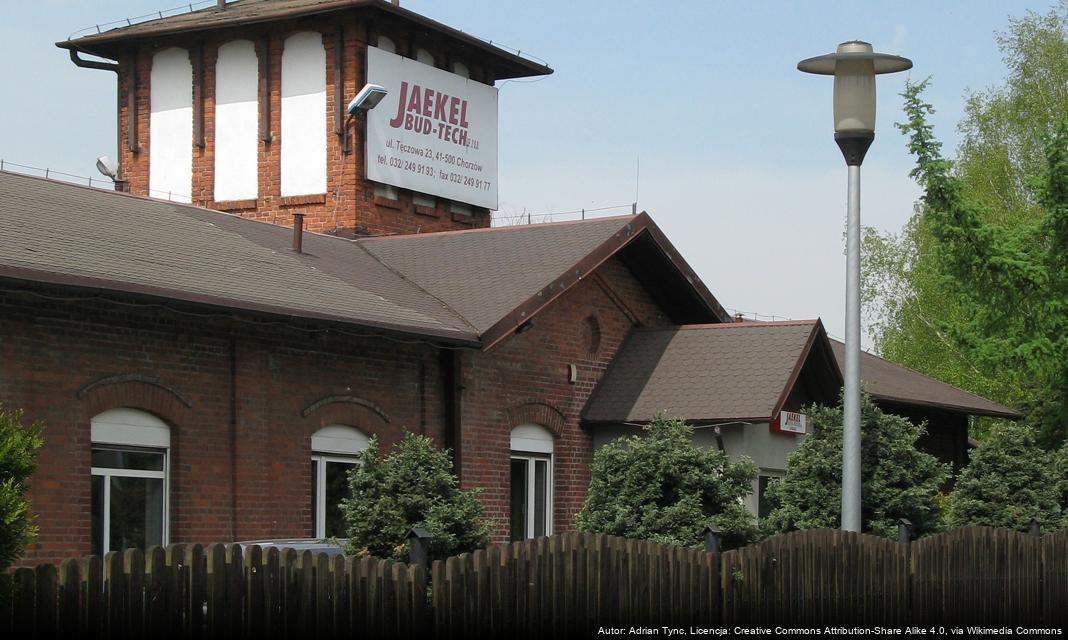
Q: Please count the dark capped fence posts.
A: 4